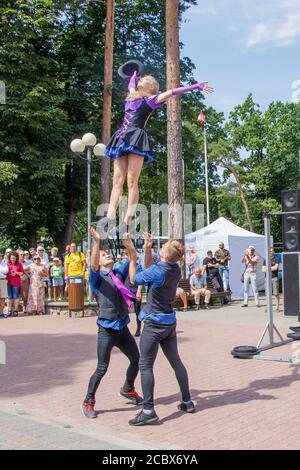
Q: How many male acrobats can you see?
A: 2